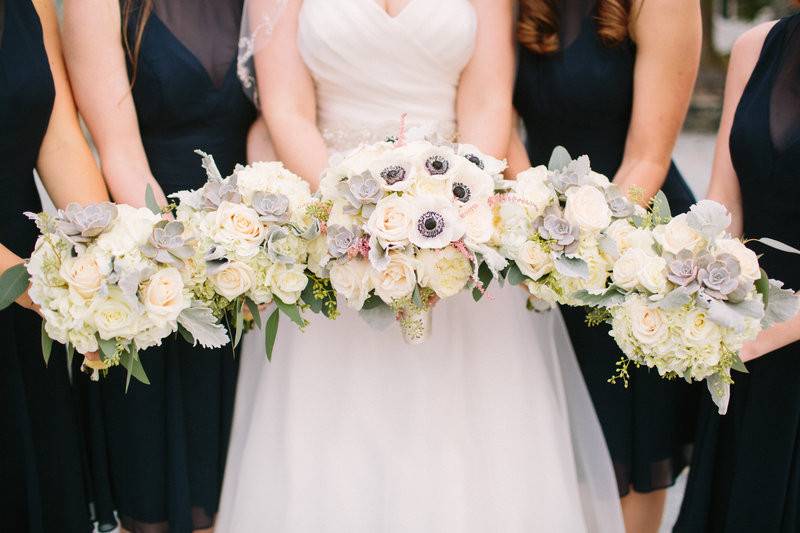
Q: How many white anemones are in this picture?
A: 5